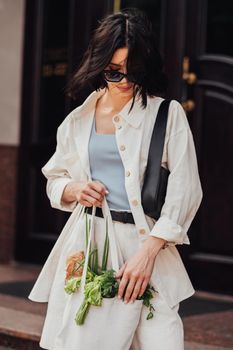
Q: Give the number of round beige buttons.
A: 5